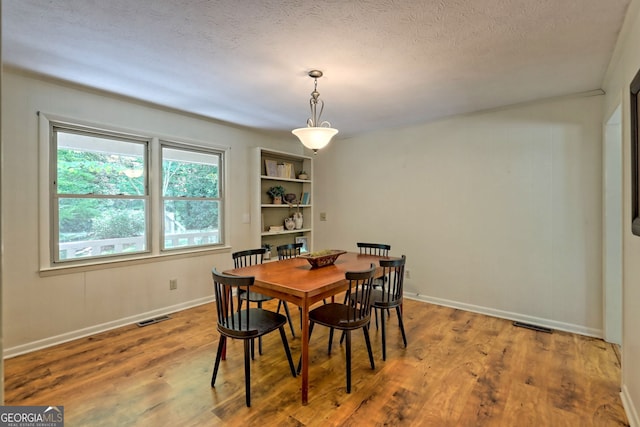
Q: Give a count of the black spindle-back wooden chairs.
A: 6